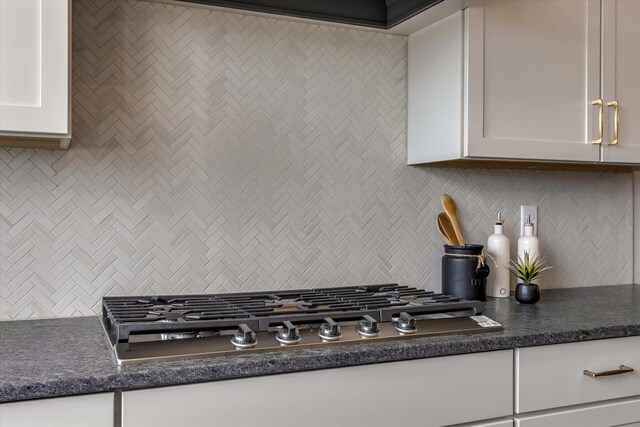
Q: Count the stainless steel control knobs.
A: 5